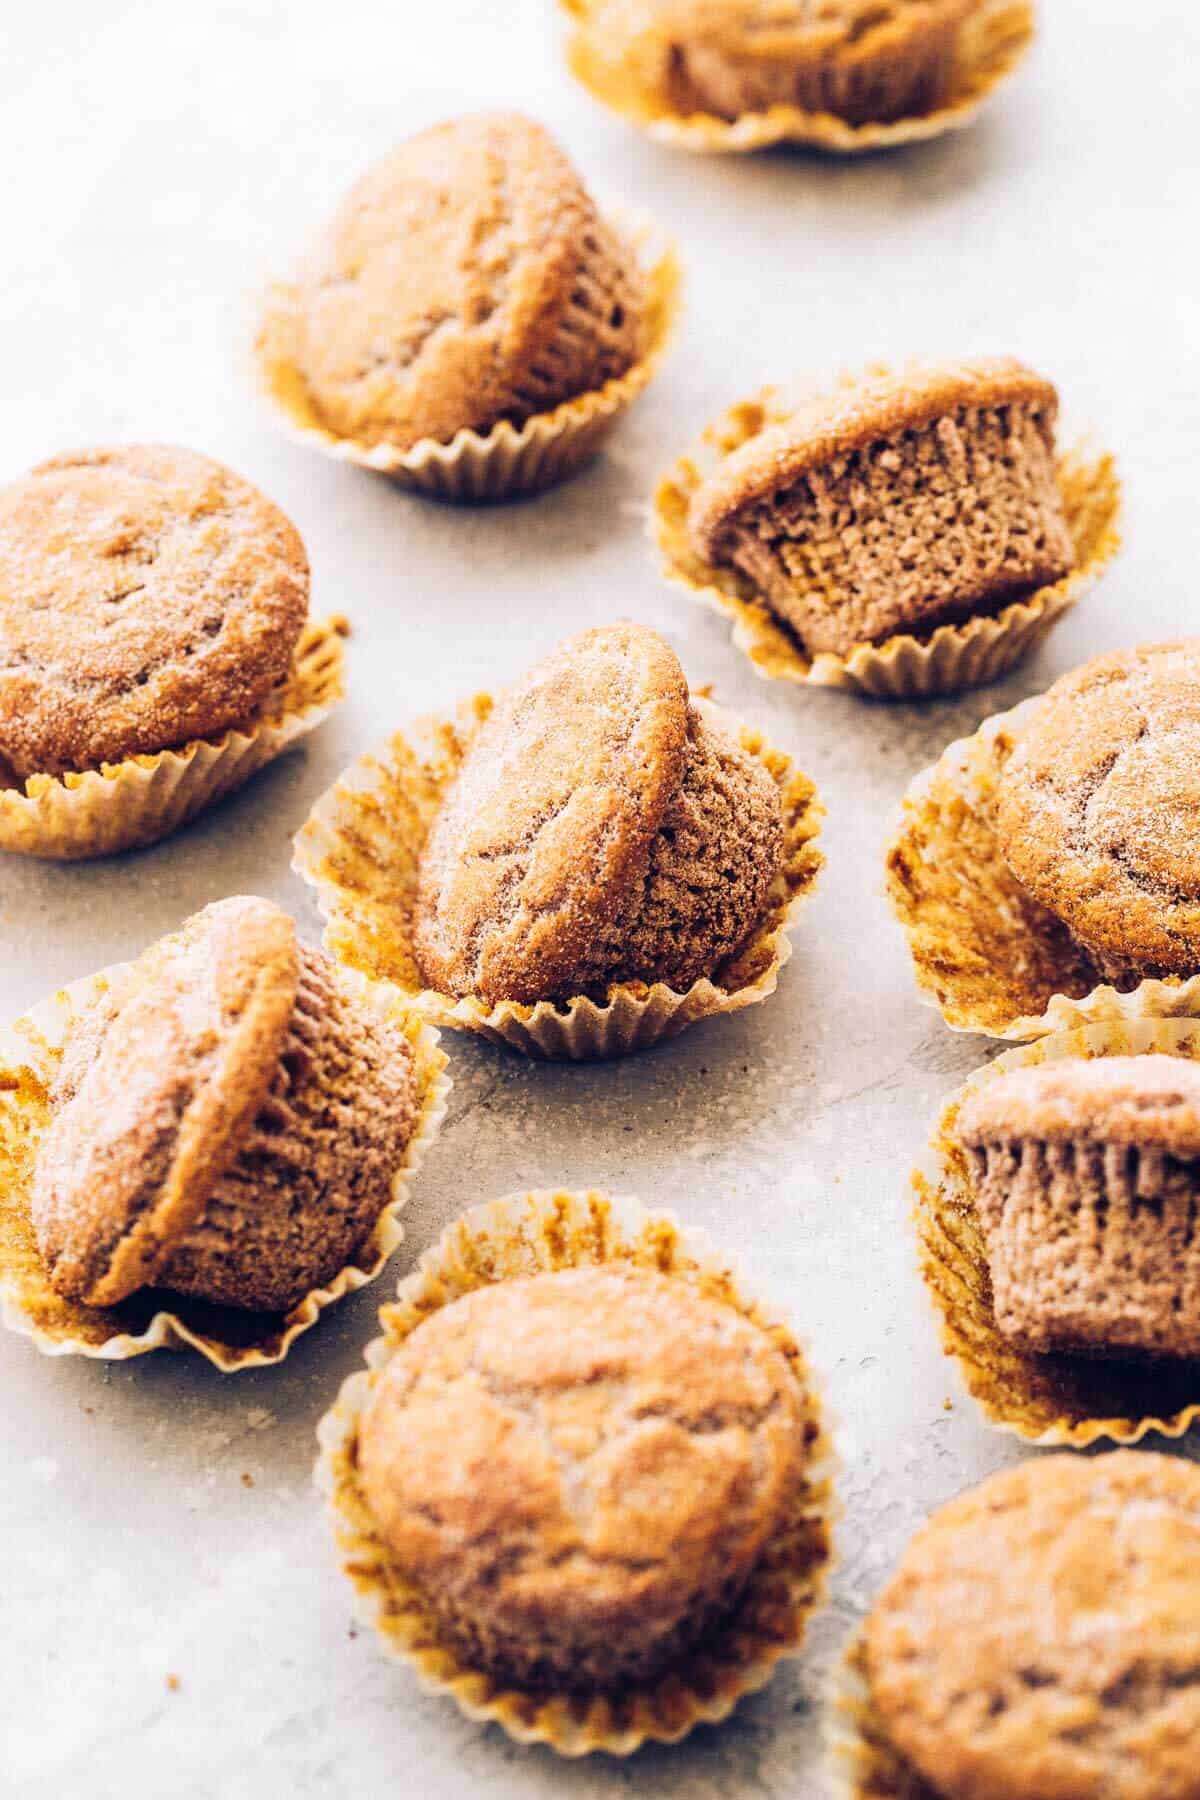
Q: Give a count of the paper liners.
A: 10